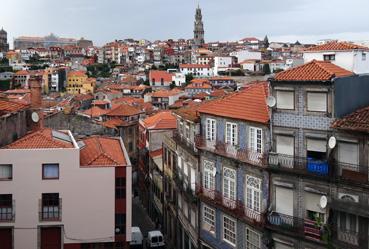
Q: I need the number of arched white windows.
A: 3